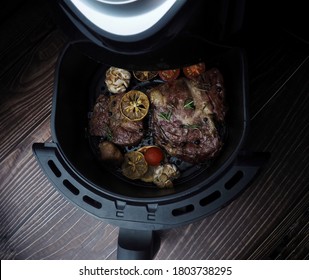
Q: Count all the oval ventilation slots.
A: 6